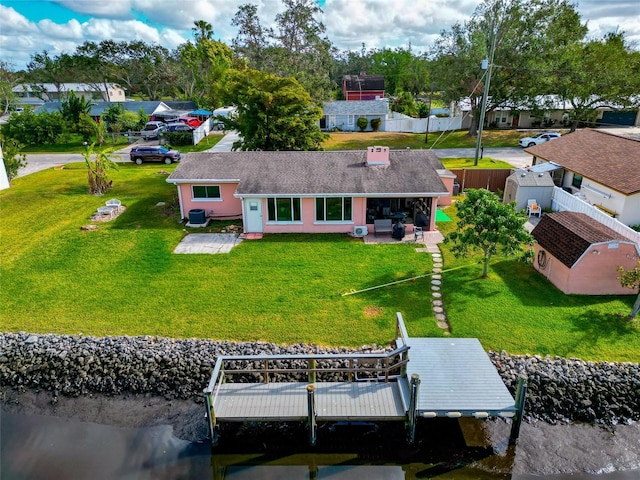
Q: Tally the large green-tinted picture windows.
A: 2